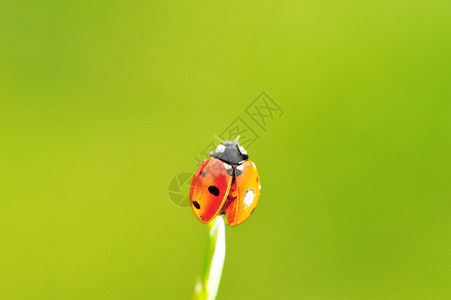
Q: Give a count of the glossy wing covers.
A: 2